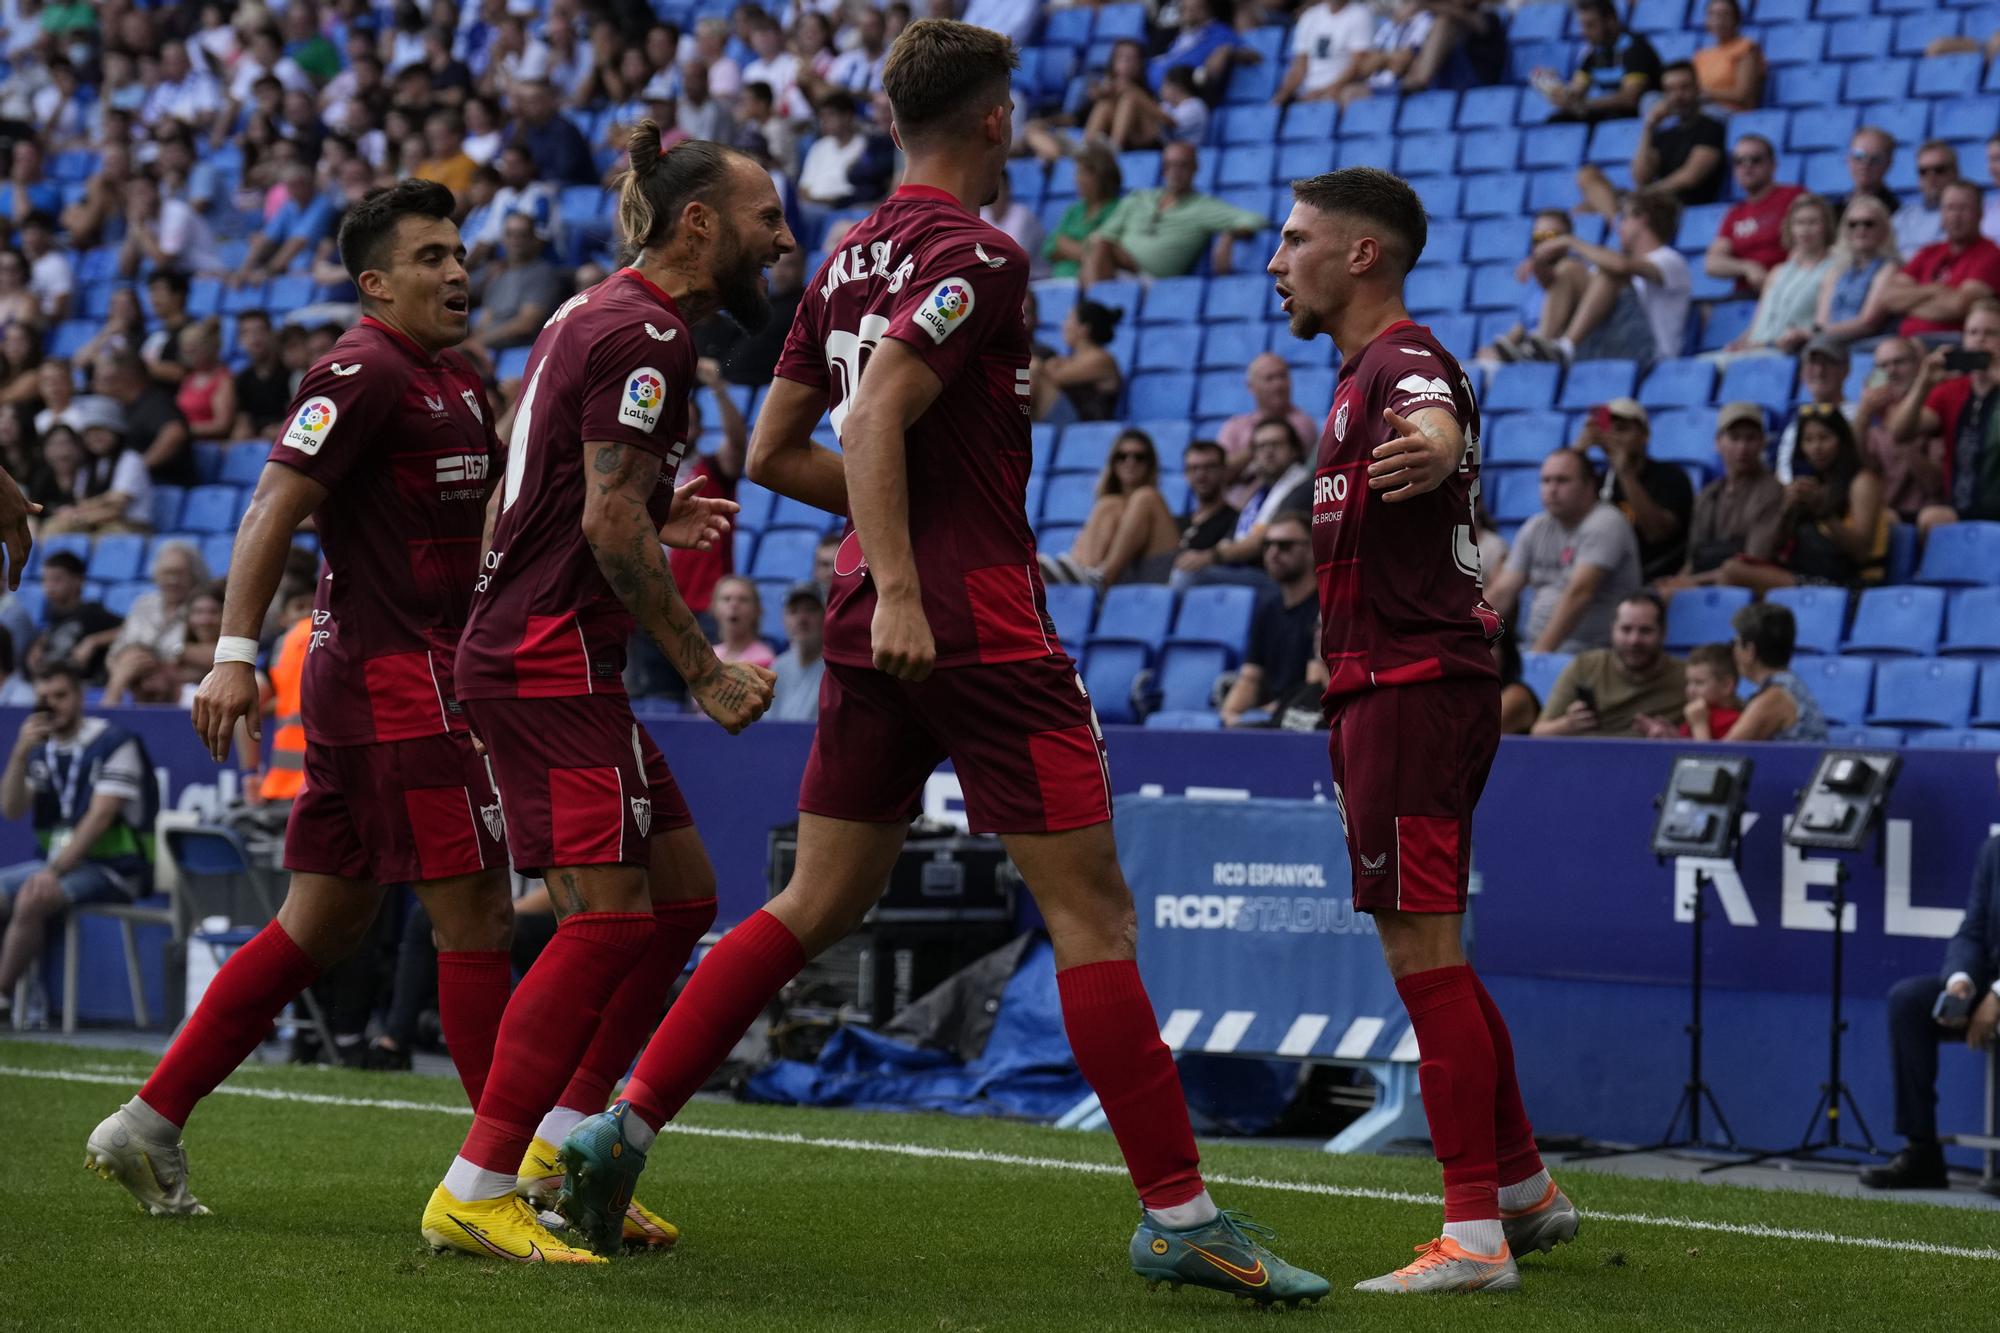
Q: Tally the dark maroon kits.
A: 4